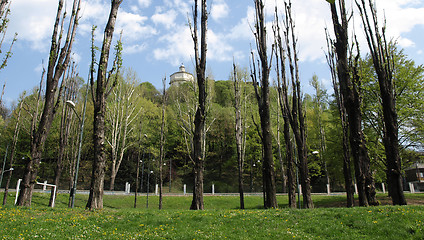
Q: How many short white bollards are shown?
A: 12